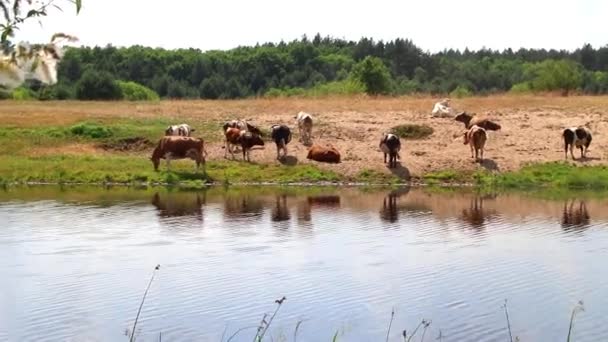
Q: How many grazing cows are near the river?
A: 12